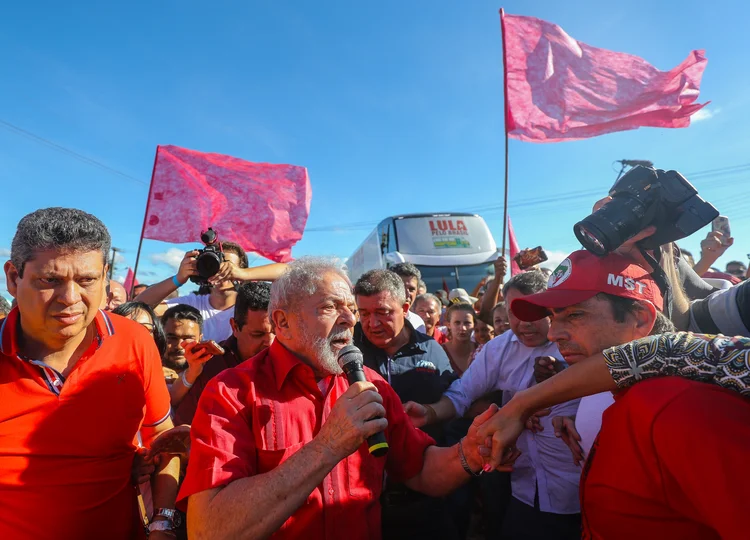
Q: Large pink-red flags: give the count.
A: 2